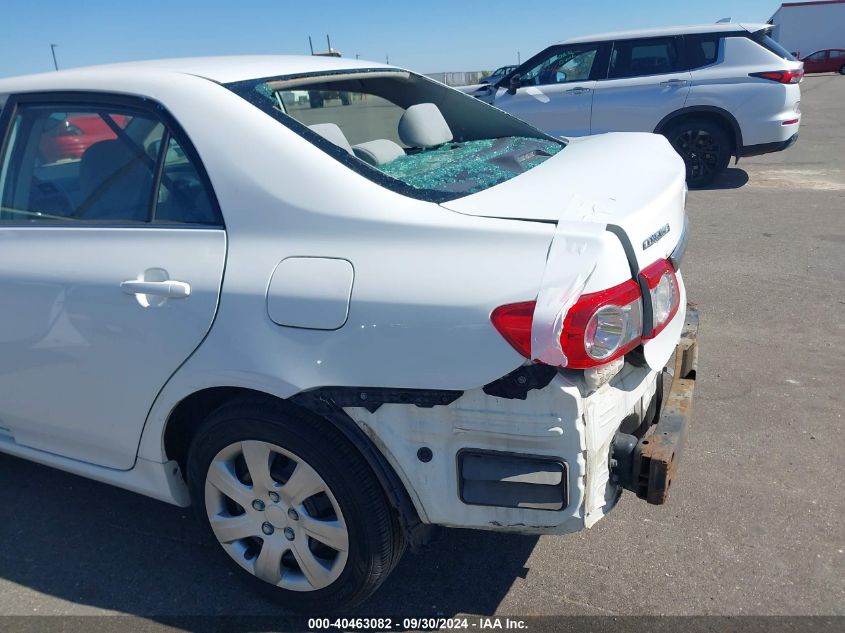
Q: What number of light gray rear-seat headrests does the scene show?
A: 3